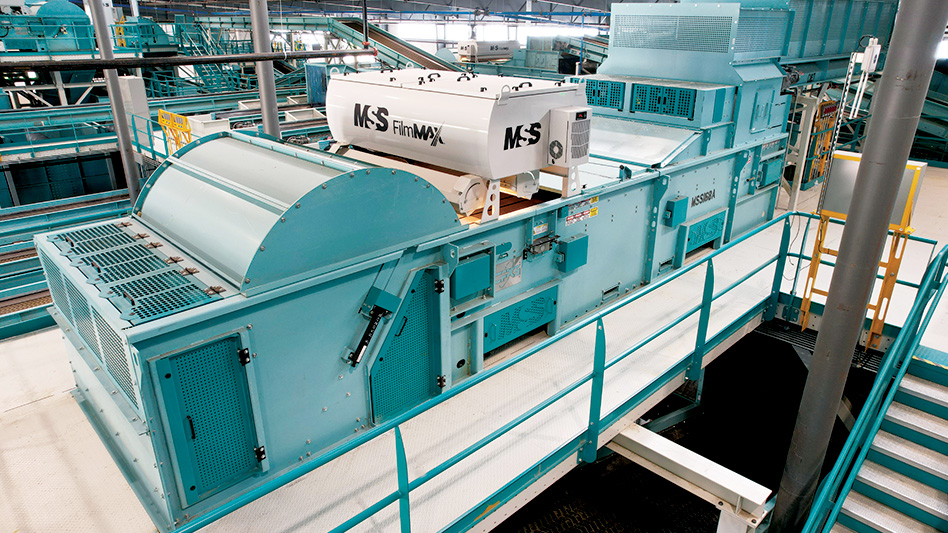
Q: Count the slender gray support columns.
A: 3